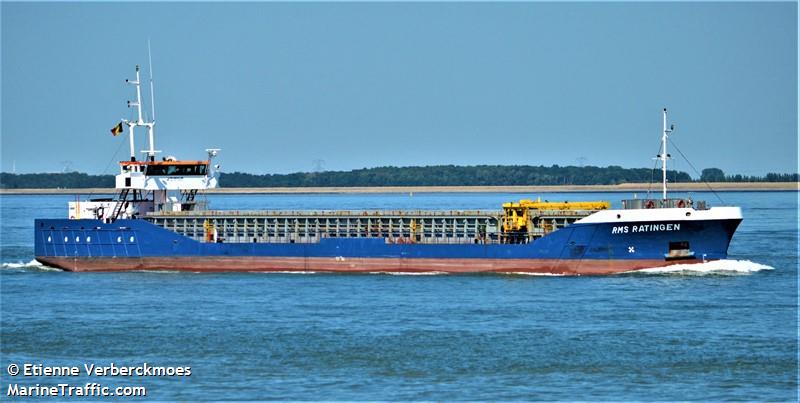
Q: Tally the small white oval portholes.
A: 6